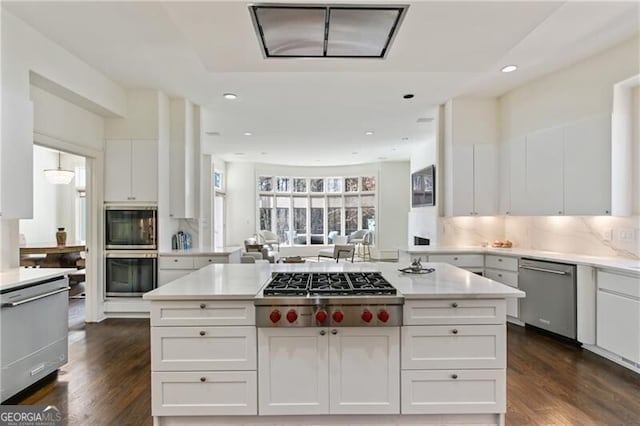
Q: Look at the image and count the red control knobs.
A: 6